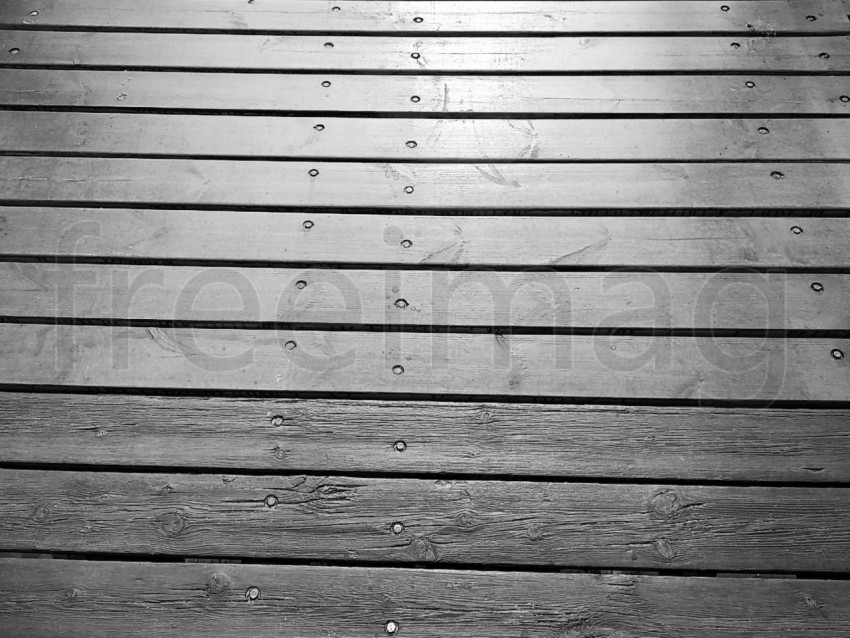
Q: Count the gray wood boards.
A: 11